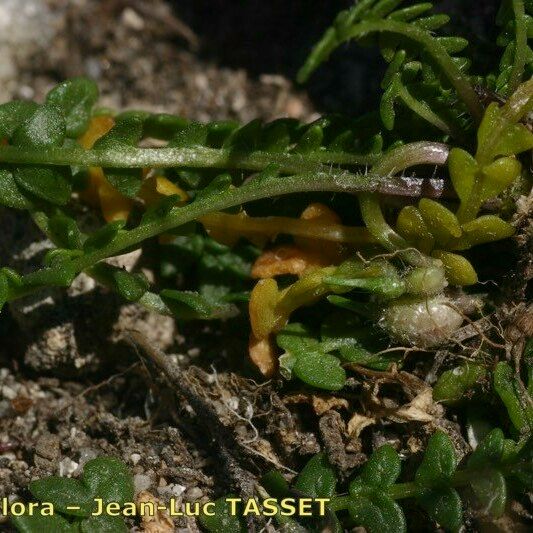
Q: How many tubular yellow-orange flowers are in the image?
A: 0